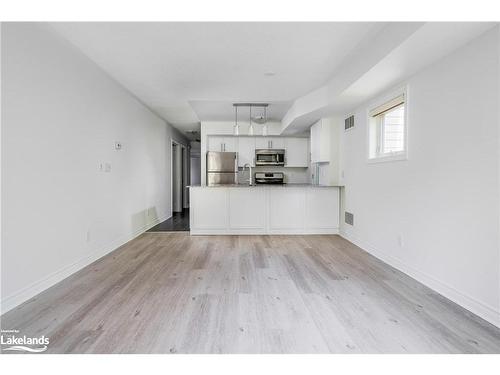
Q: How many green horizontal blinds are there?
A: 0